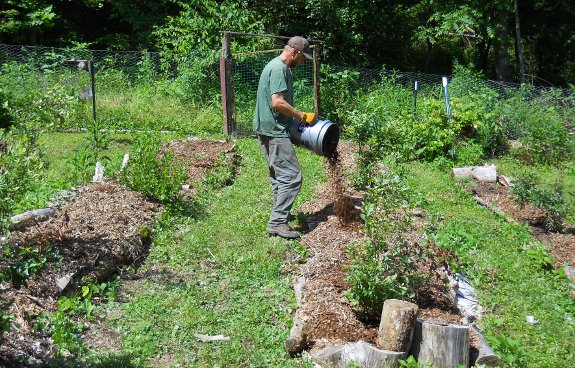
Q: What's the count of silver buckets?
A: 1